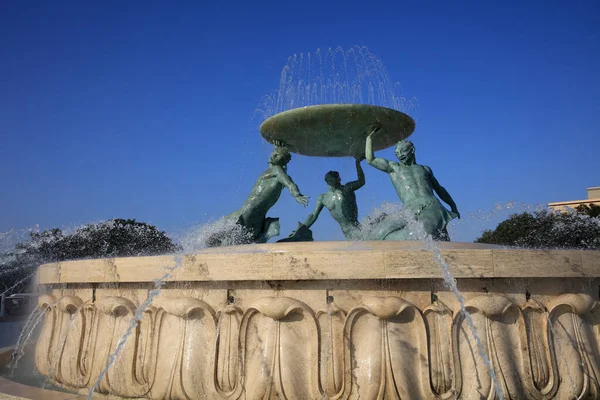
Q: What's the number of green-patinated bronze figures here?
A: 3